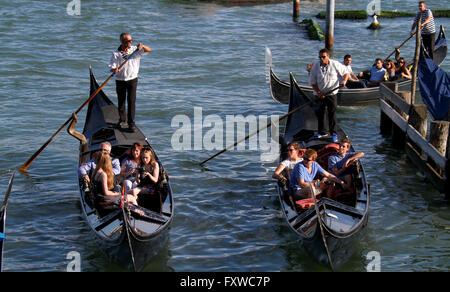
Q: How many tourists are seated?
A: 11